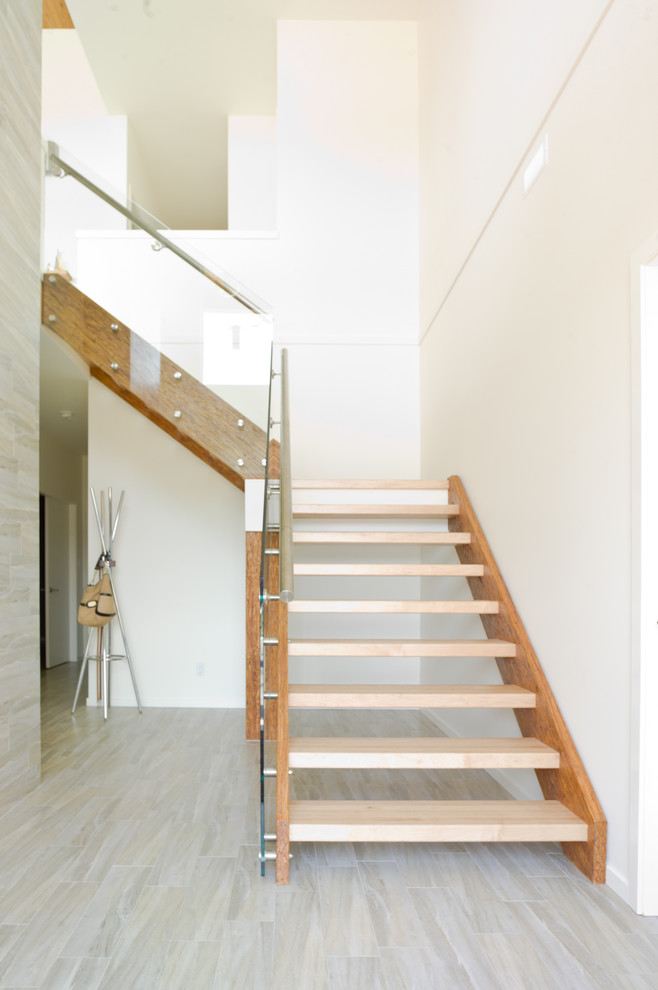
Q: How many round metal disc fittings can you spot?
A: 9